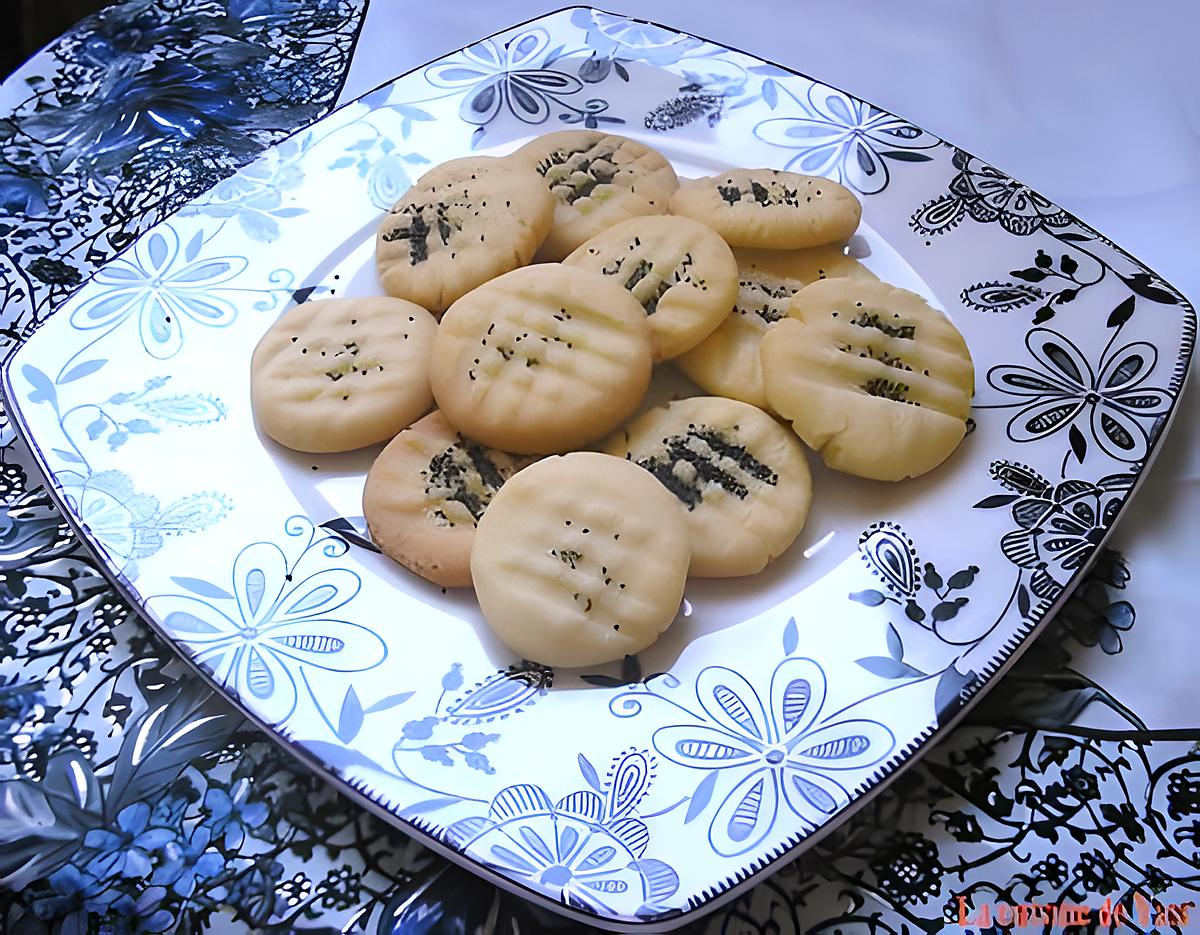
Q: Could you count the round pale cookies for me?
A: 11